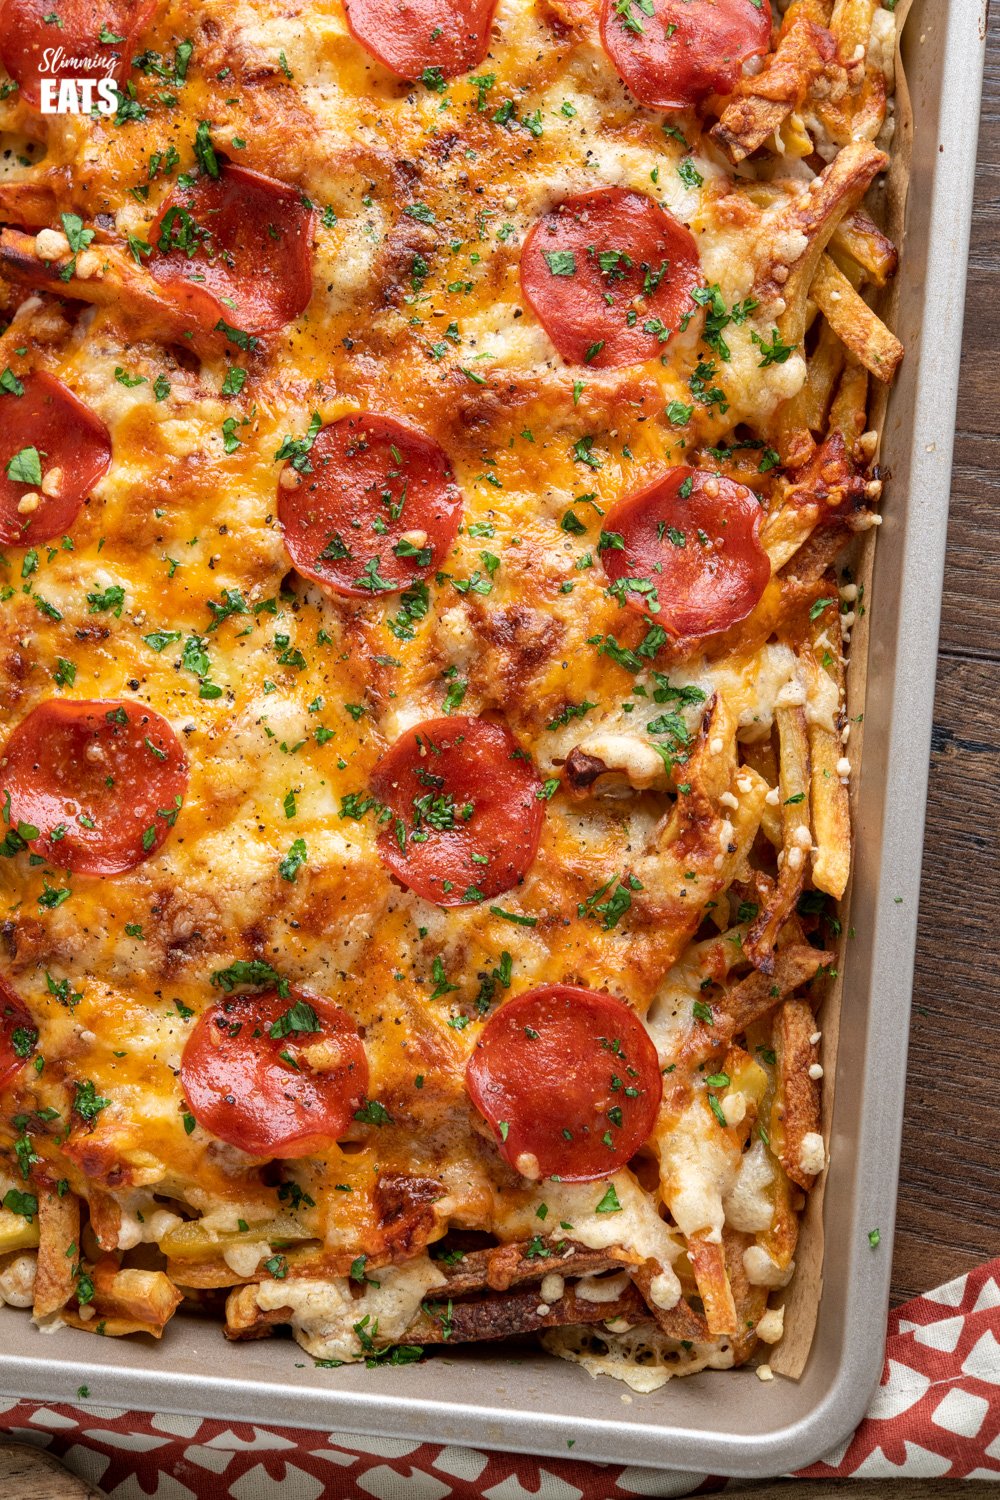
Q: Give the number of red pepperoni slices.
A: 13